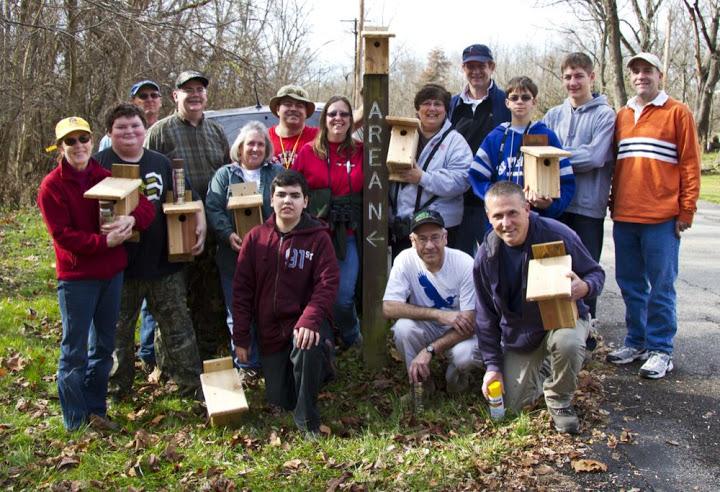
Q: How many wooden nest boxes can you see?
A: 8